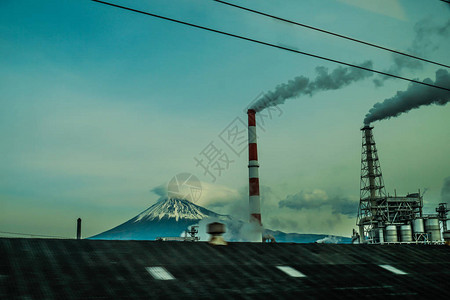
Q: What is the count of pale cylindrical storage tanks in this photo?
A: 4